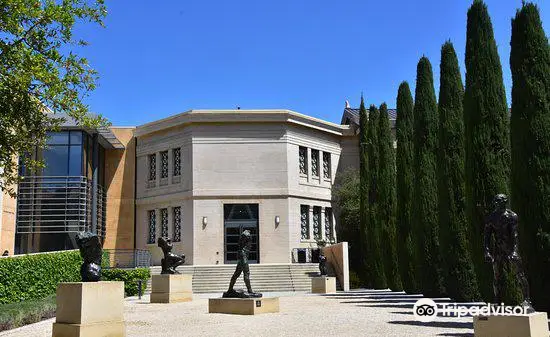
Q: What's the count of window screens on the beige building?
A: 12